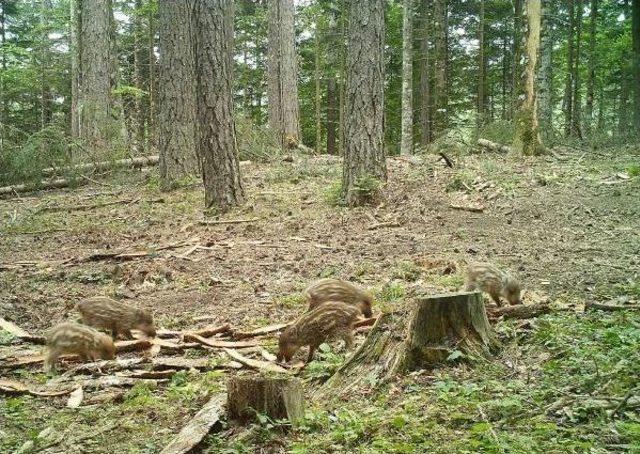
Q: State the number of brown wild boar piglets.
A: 5